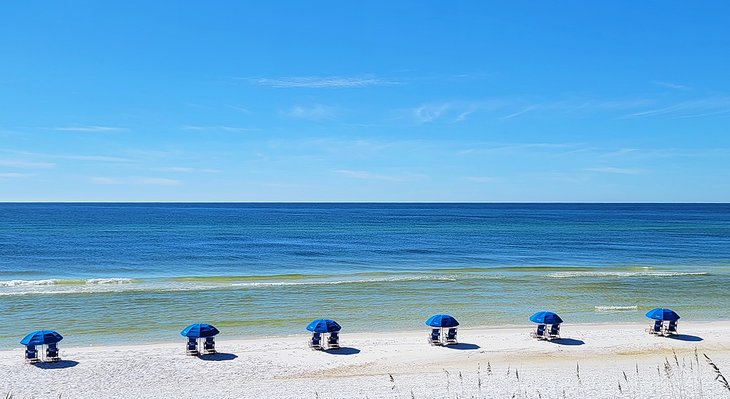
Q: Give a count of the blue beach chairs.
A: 12